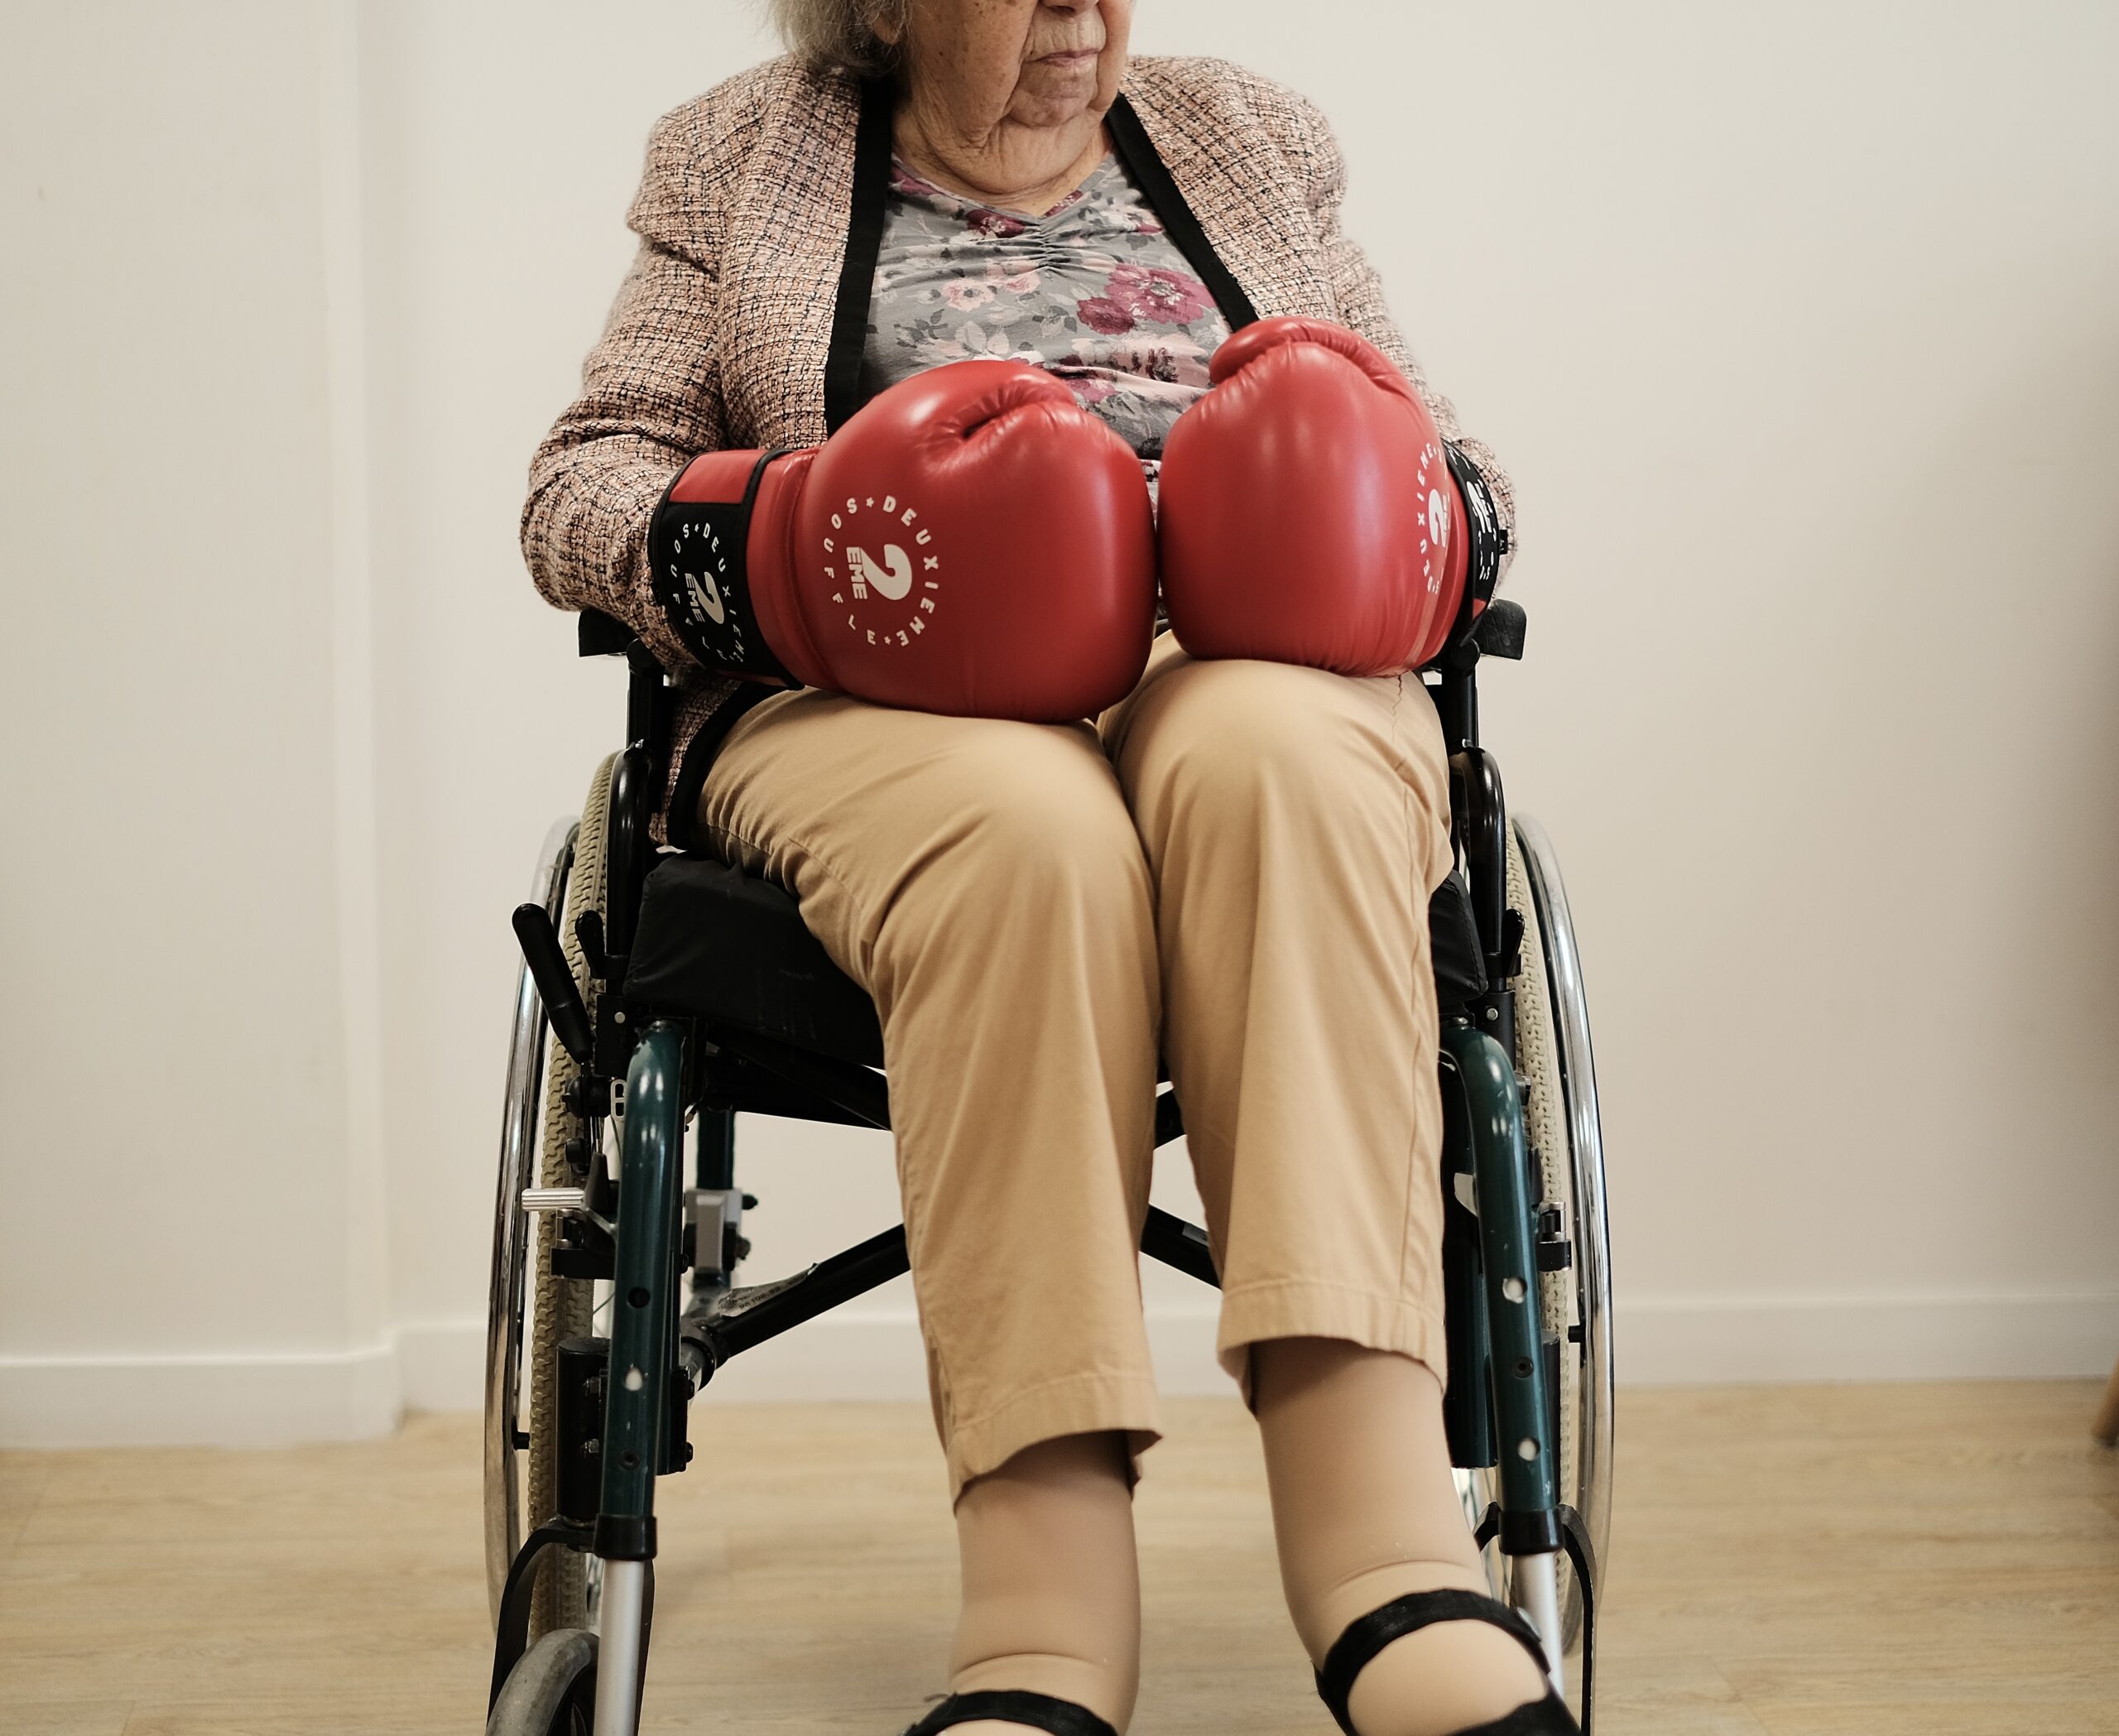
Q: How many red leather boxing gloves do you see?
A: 2